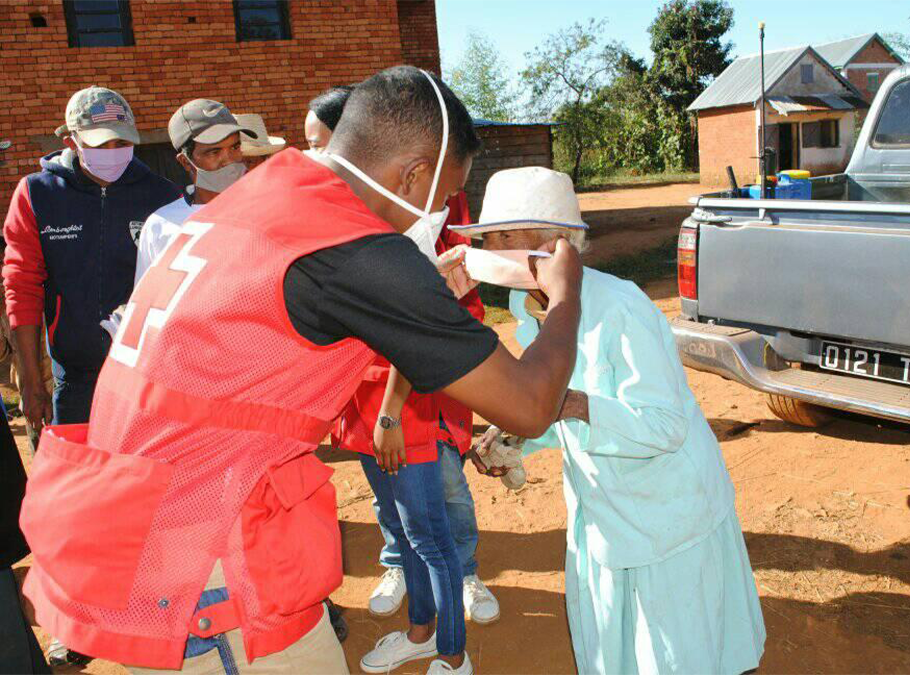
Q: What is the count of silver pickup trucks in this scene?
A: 1